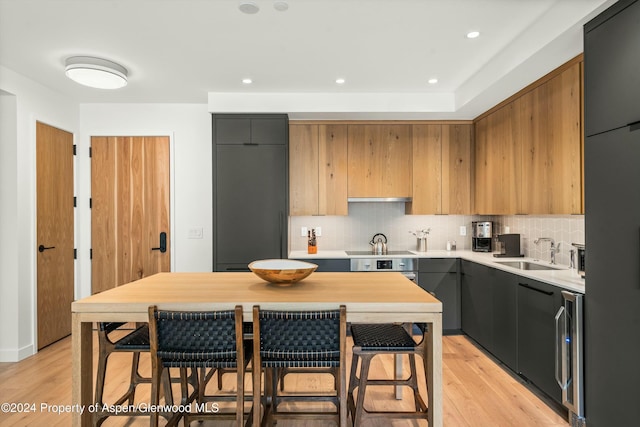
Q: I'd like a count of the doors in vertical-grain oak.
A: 2